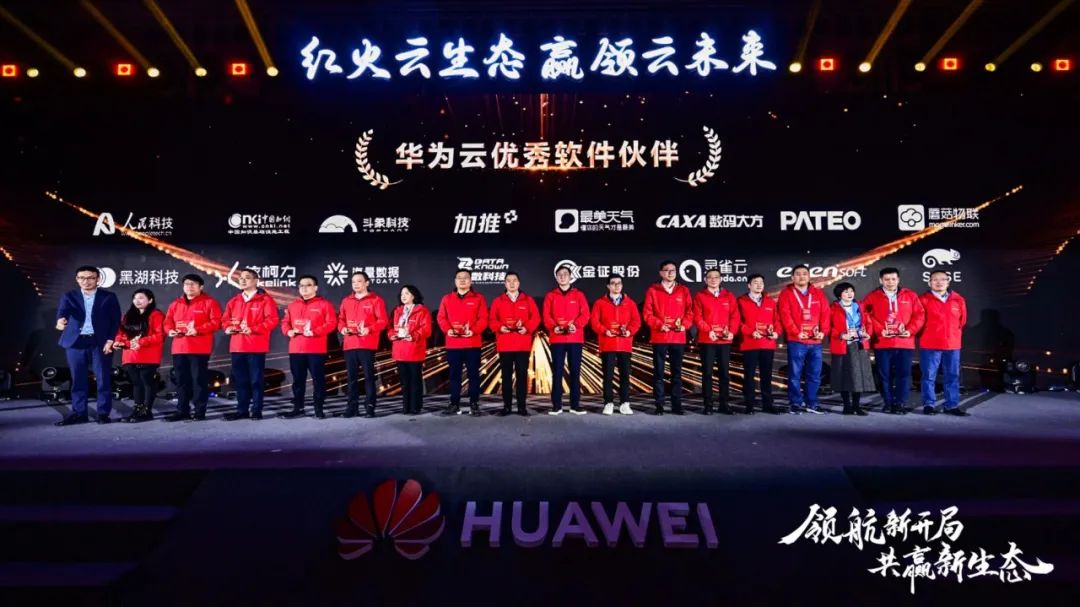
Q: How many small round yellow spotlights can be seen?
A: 10